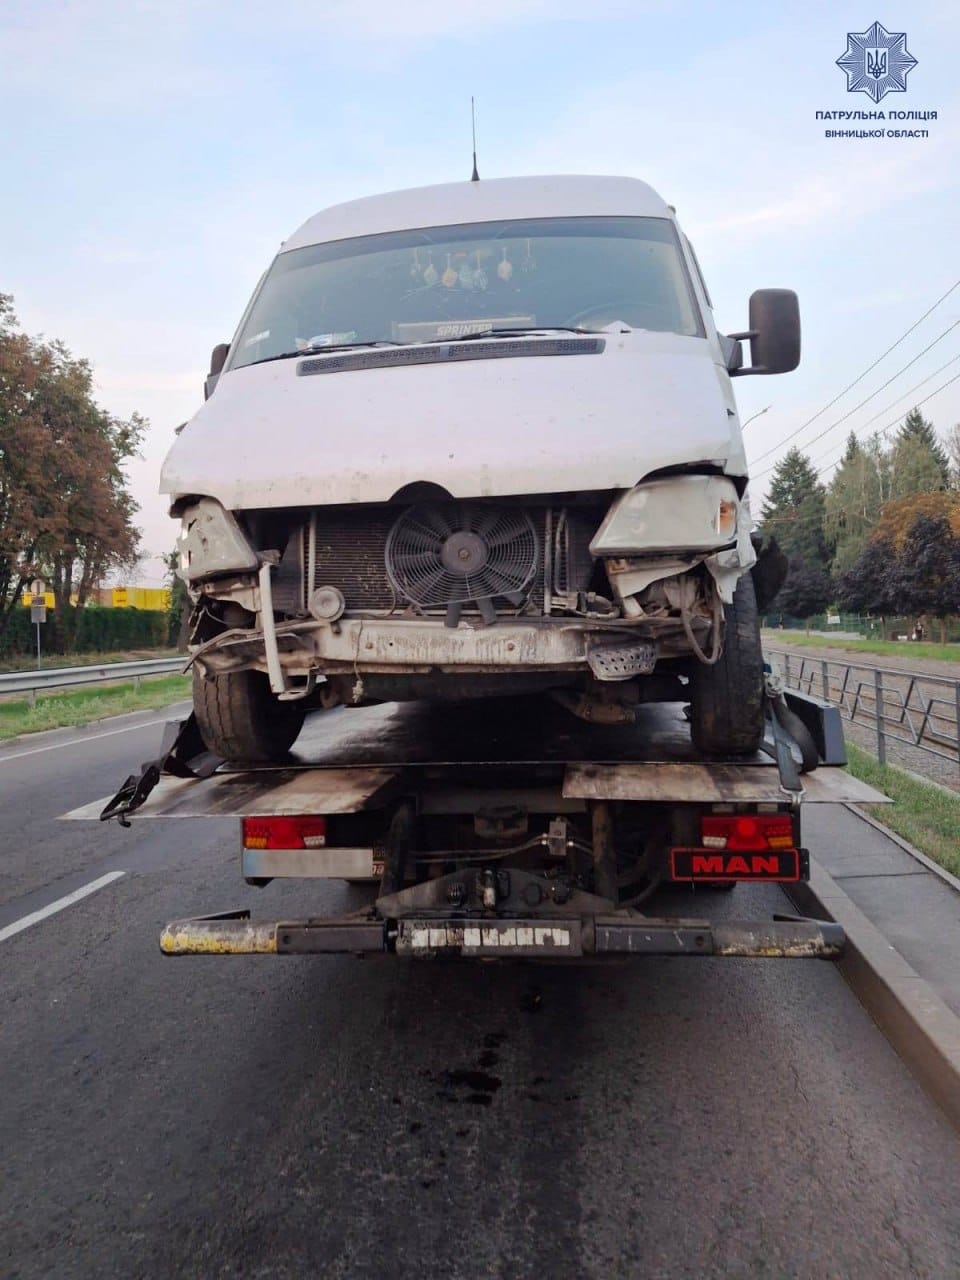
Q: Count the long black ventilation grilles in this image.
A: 1